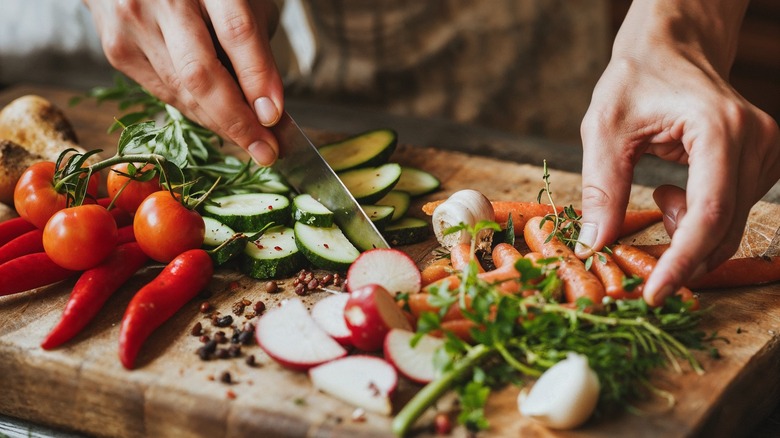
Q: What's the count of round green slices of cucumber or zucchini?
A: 11